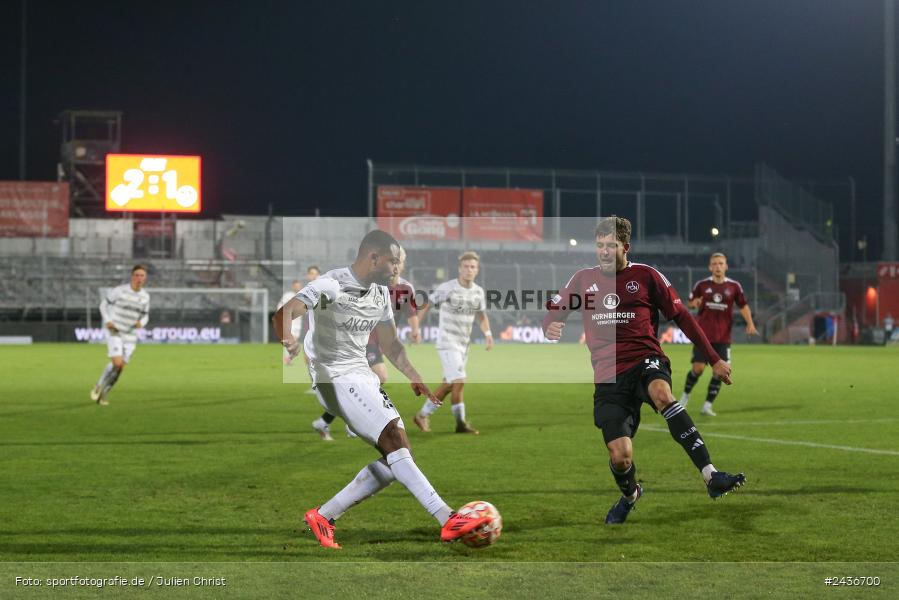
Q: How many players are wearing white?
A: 4